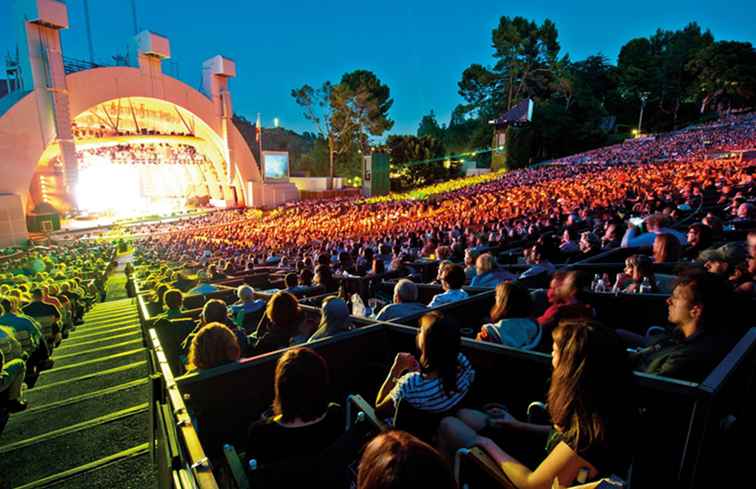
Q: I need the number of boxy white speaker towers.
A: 3